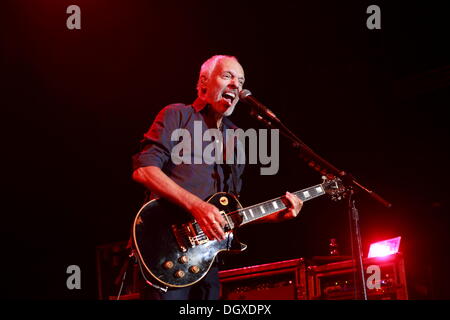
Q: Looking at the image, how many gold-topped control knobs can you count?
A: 4